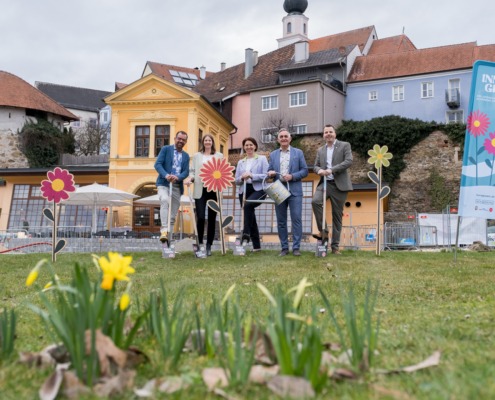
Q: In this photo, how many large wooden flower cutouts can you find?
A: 3